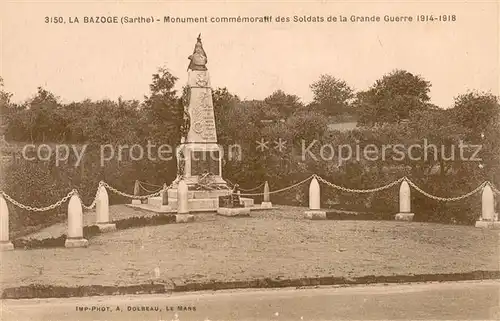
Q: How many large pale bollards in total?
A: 7